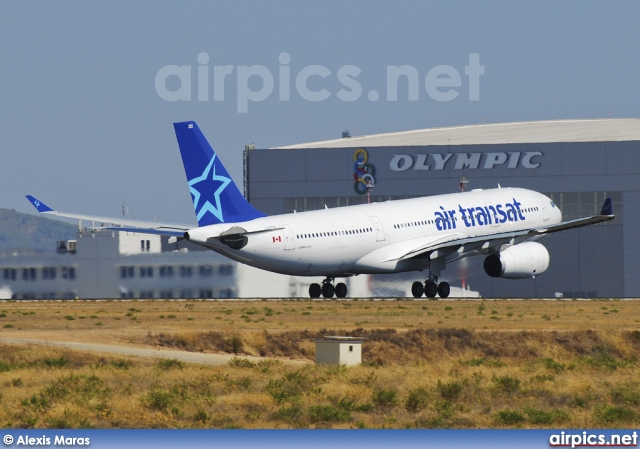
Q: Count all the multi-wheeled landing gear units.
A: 2